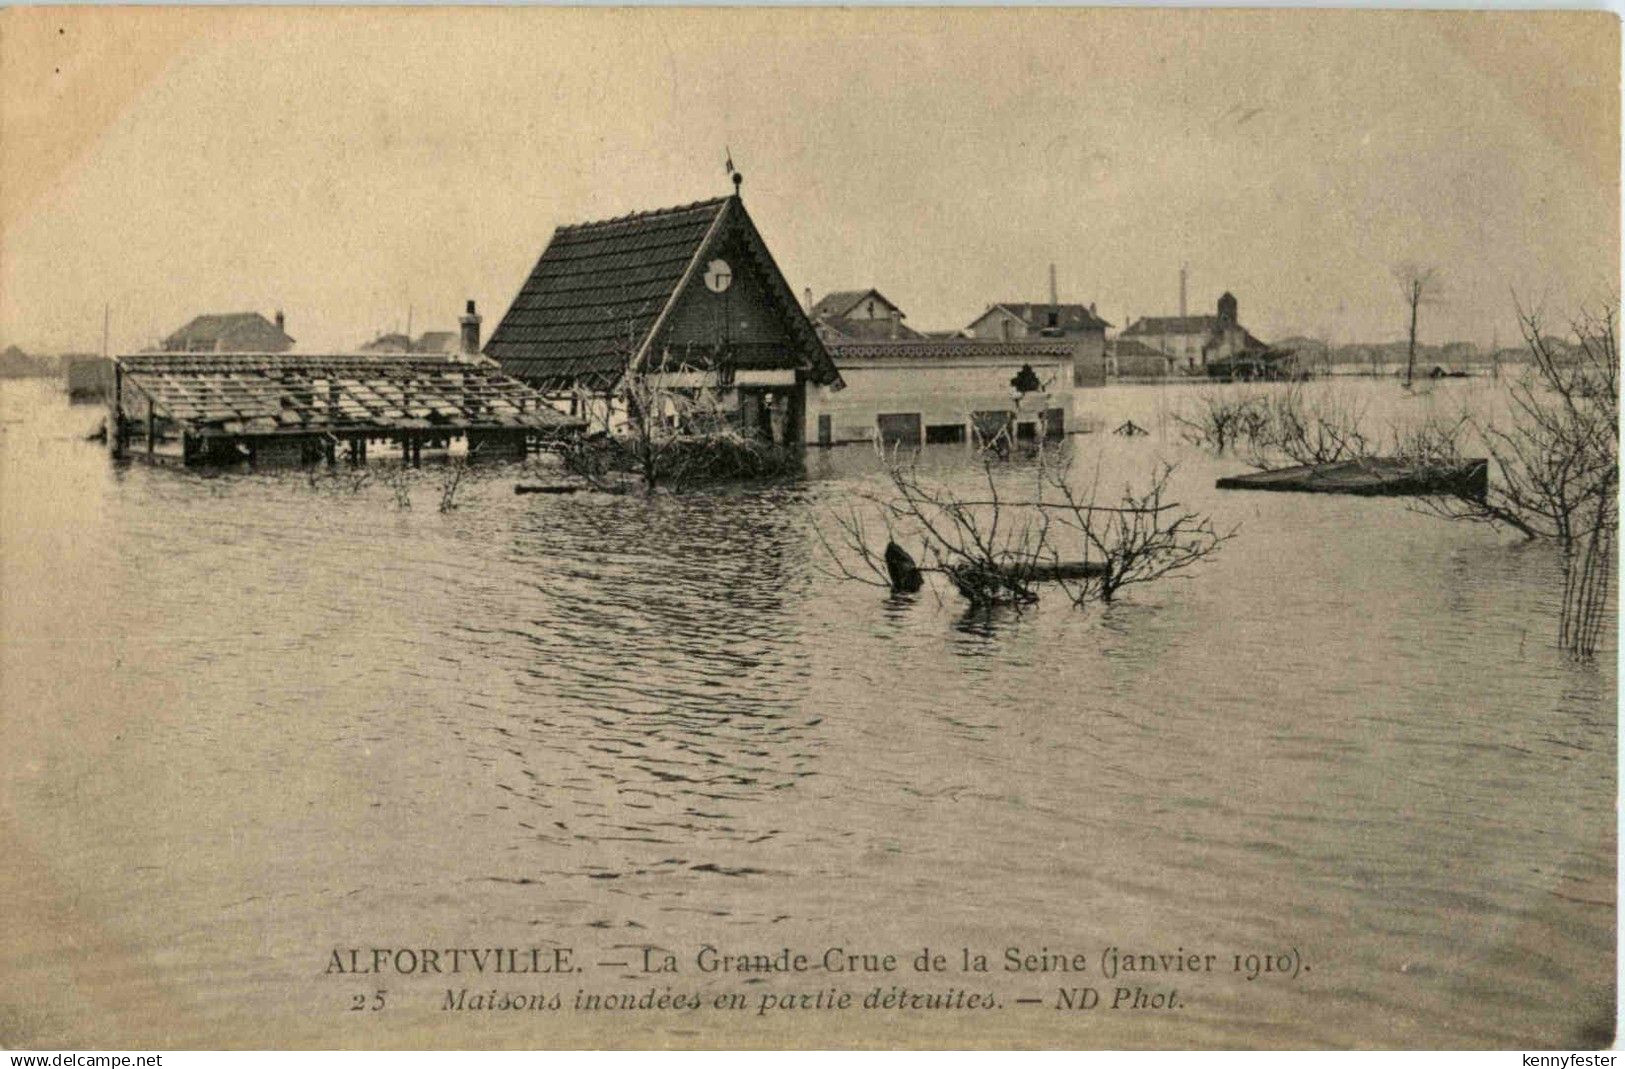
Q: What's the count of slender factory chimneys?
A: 2